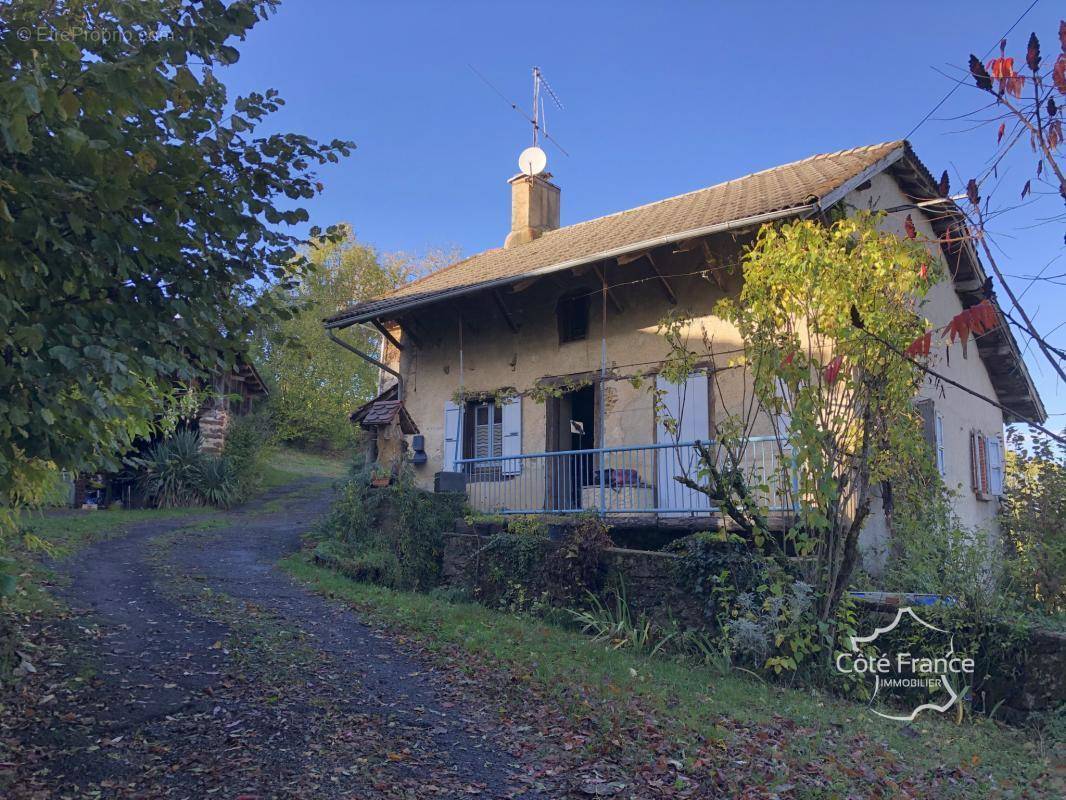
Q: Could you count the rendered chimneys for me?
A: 1